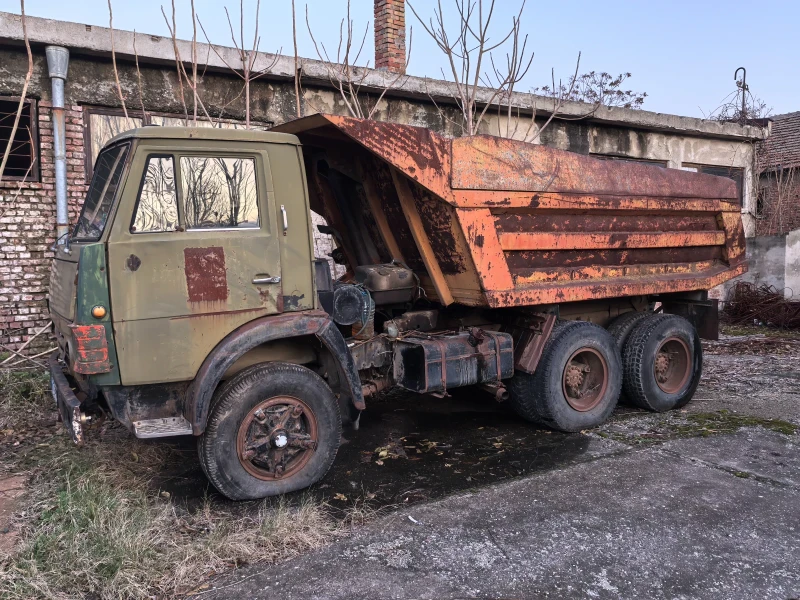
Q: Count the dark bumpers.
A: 1